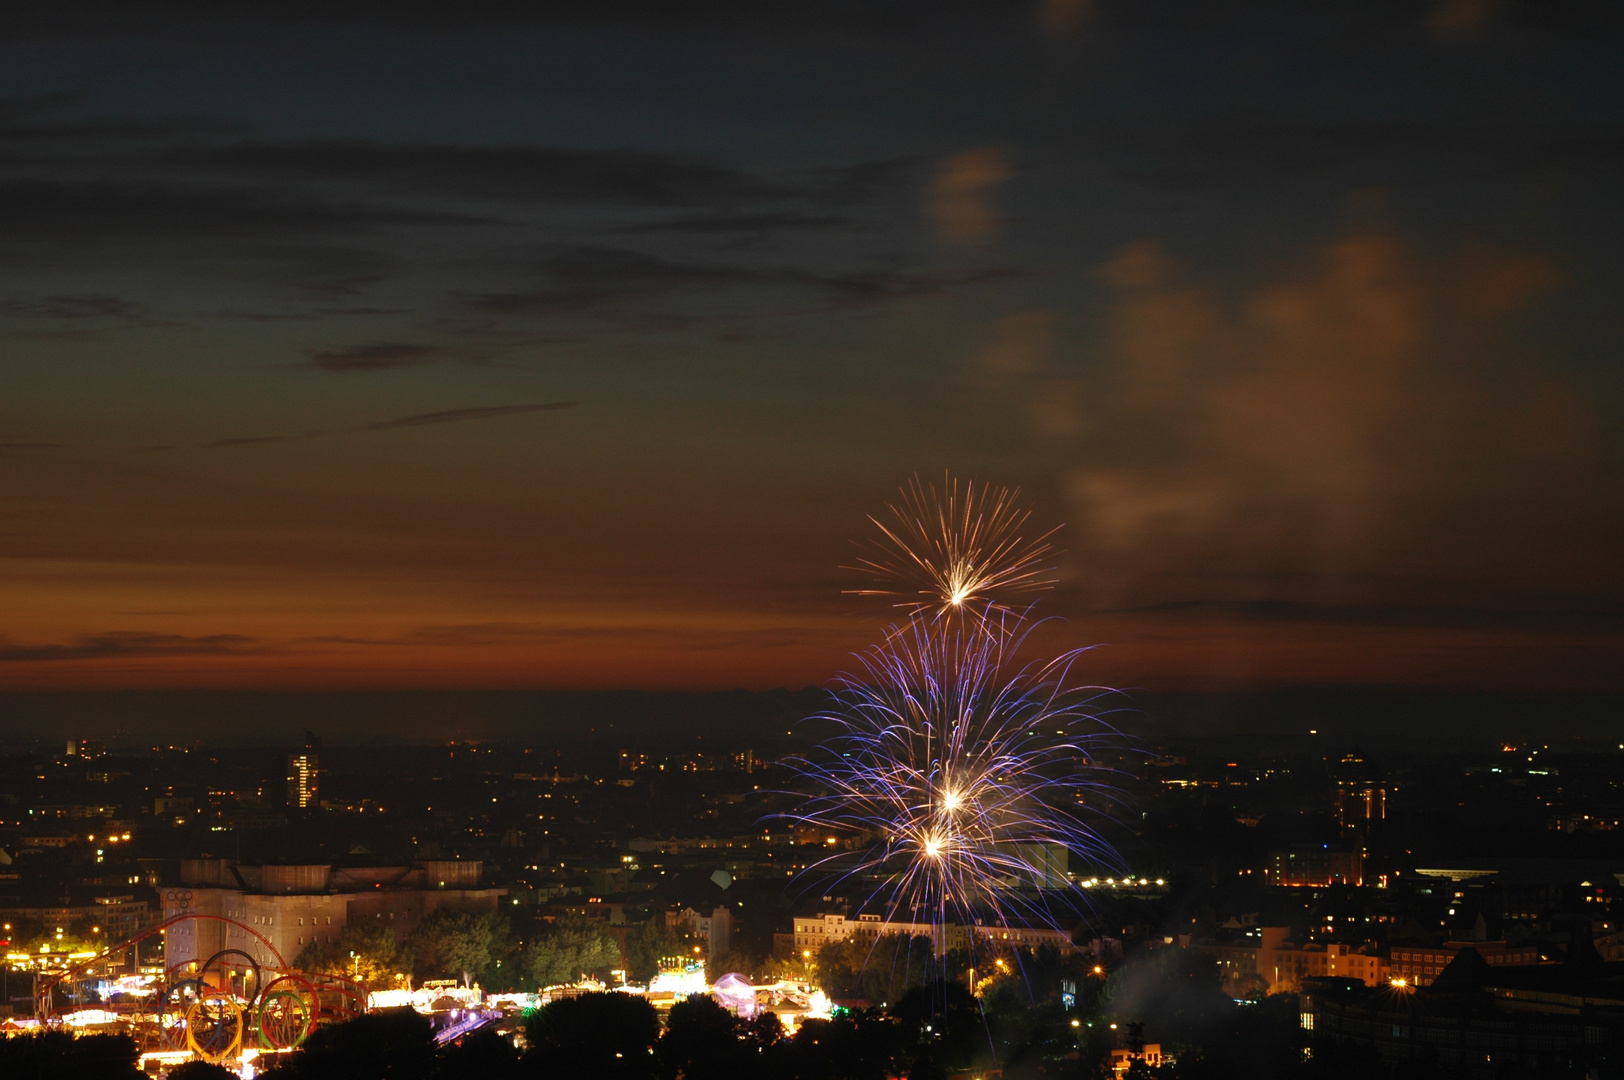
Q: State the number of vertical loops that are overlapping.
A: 5